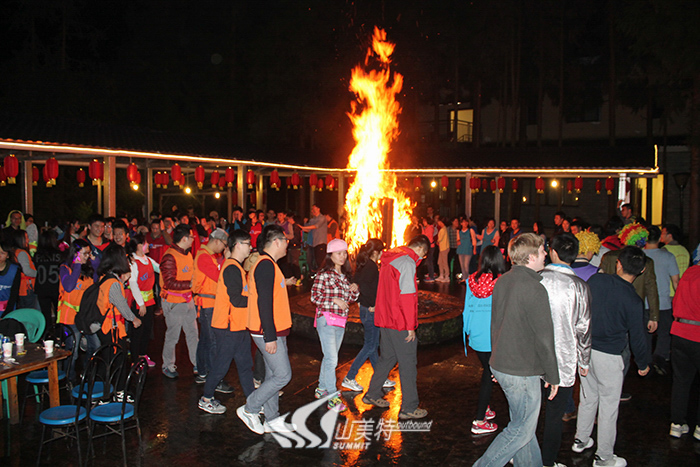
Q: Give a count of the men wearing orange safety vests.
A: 4